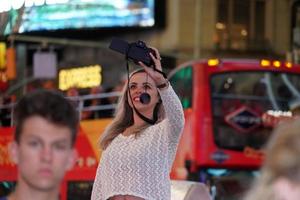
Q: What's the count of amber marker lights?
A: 4